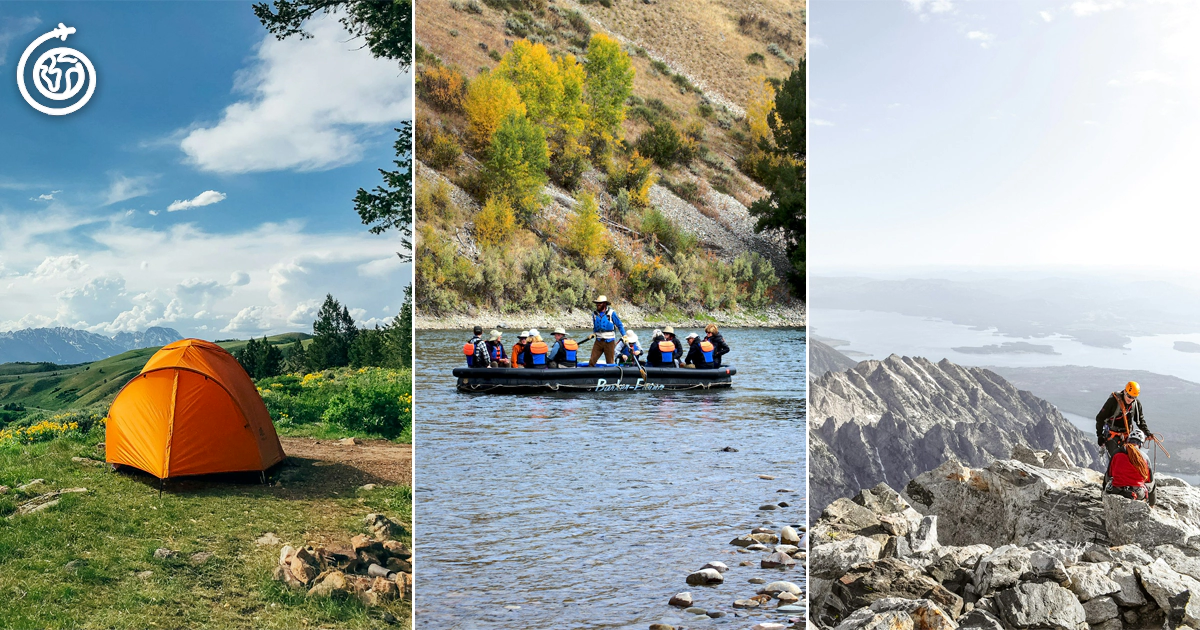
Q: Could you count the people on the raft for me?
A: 11